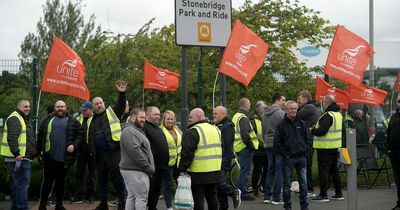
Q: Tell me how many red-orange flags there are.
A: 7